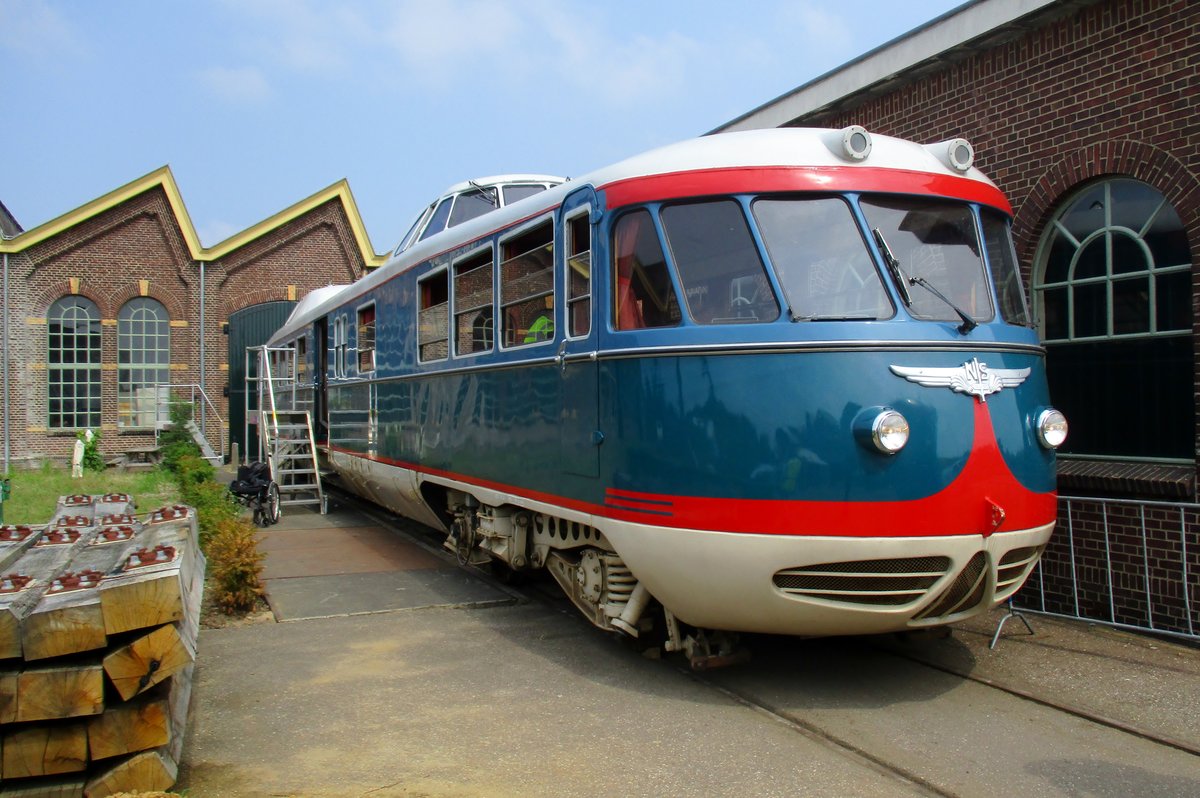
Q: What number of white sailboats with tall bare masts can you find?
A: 0